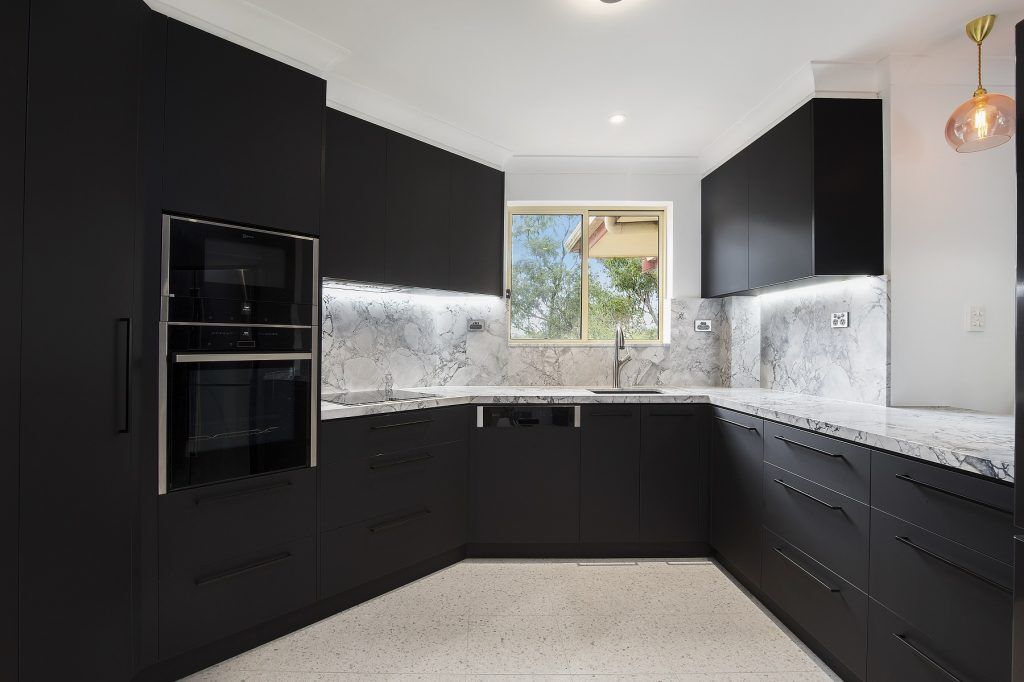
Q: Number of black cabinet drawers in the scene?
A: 11